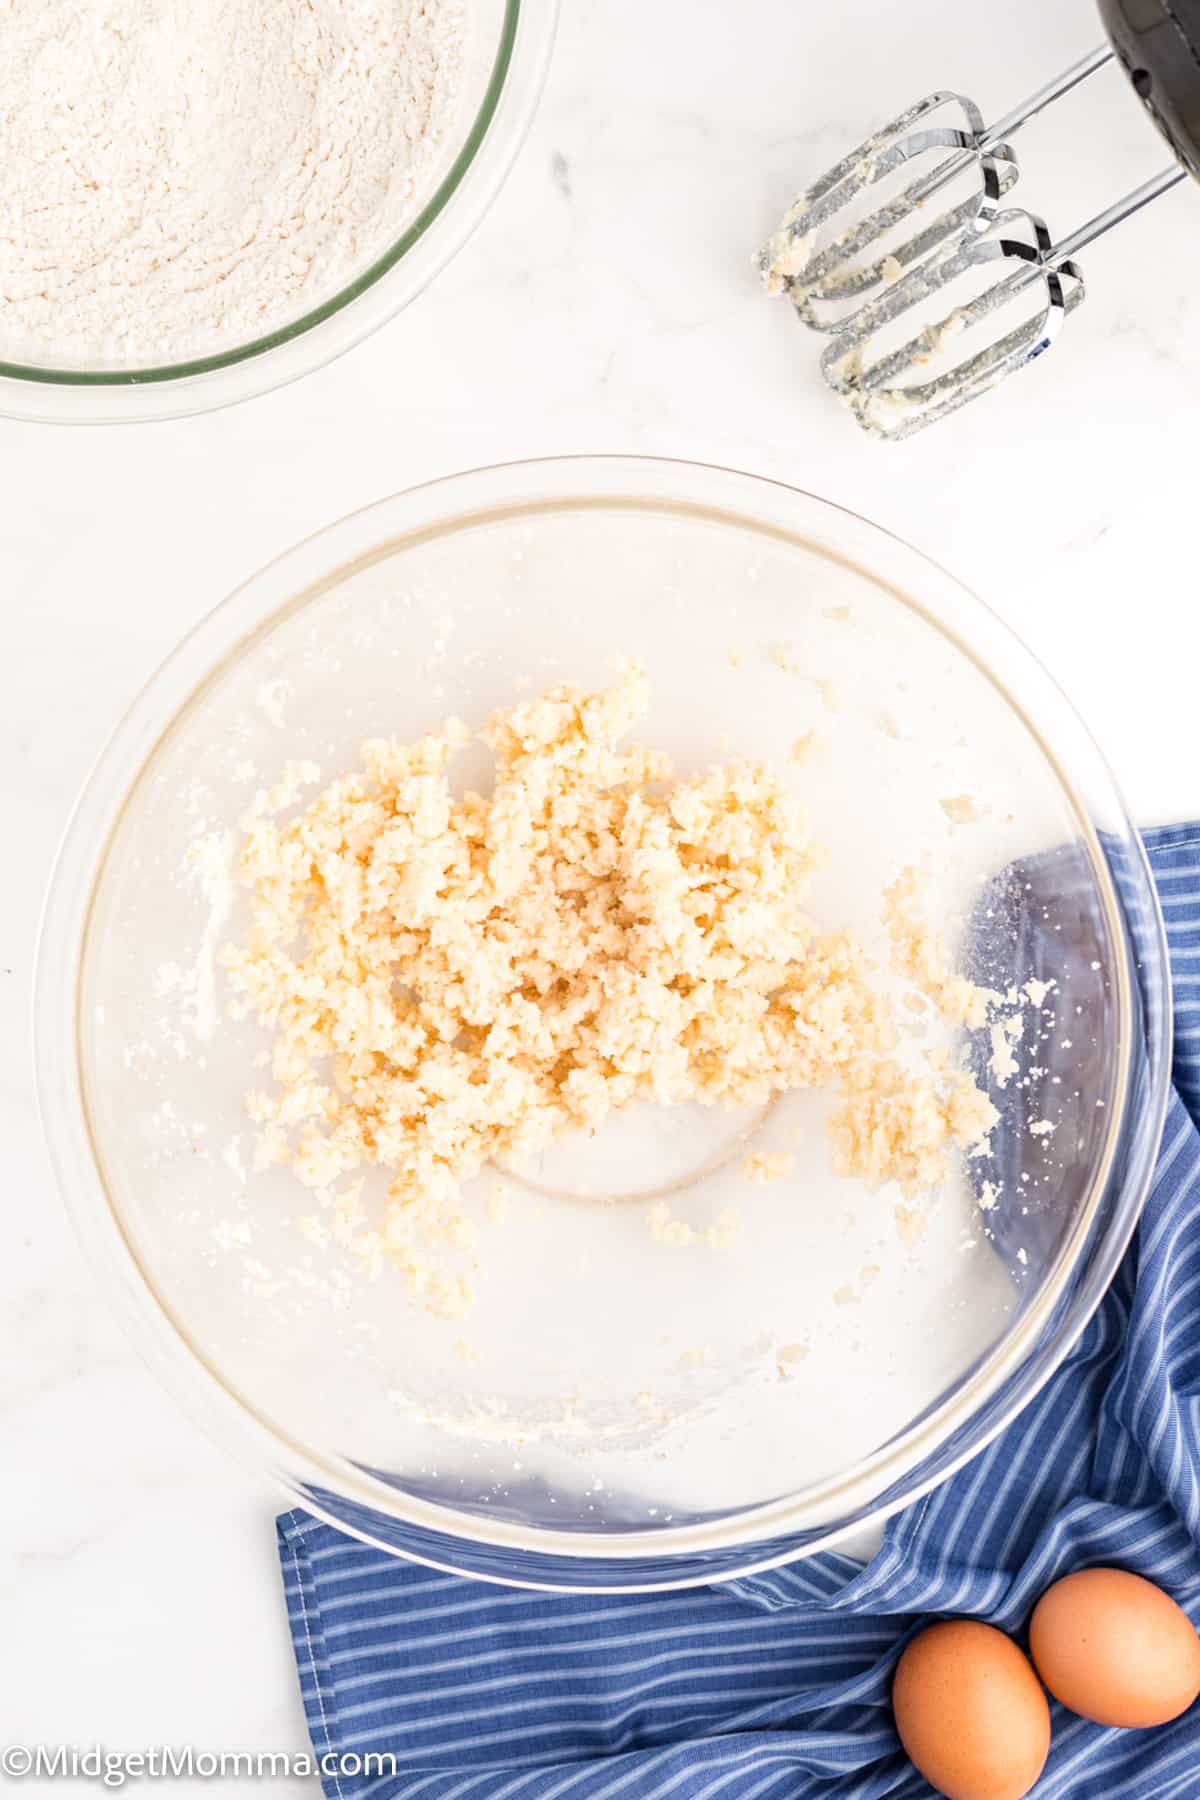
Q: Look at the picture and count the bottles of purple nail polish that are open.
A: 0